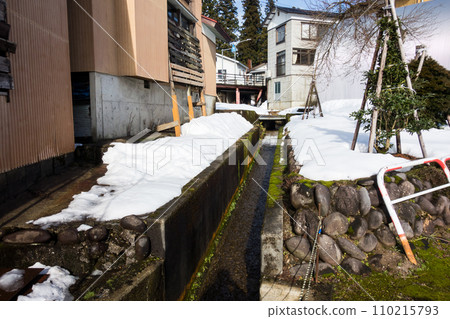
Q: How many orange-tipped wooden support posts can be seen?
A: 3